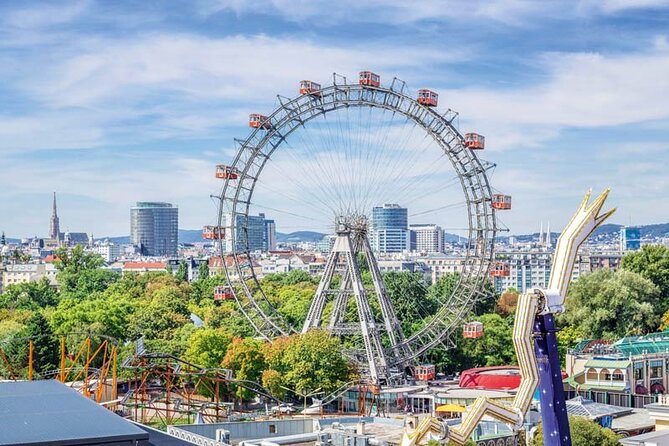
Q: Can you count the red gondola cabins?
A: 12